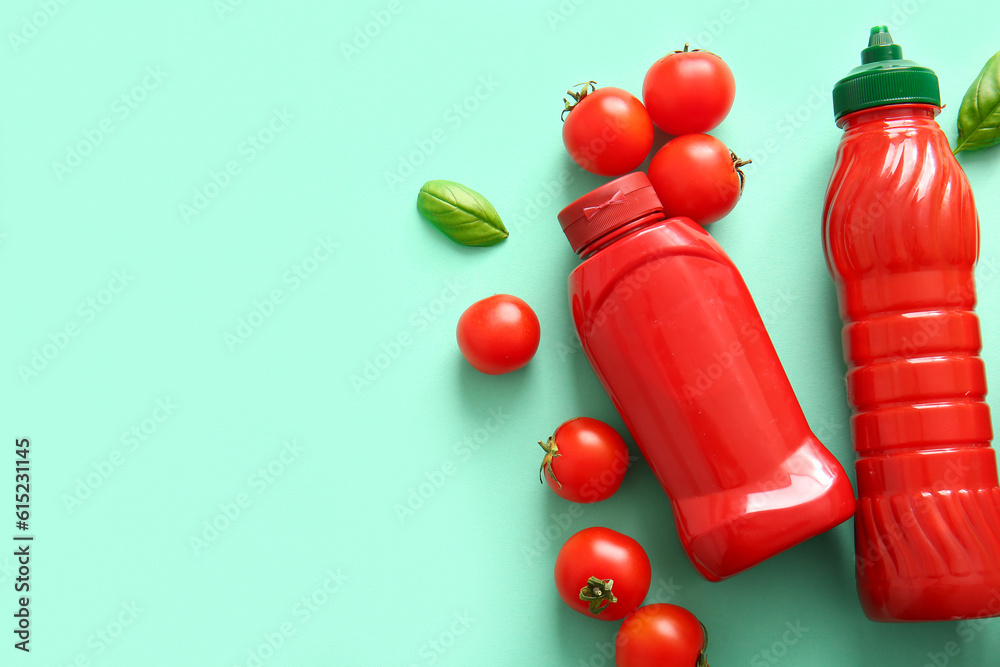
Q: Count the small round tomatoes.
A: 7